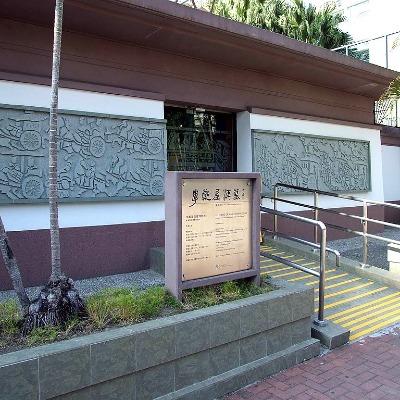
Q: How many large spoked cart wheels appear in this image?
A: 5